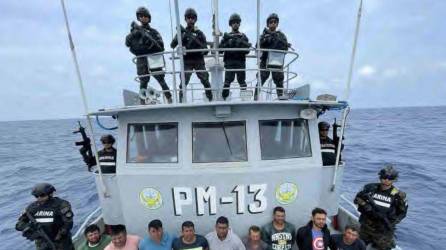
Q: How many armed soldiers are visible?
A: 8